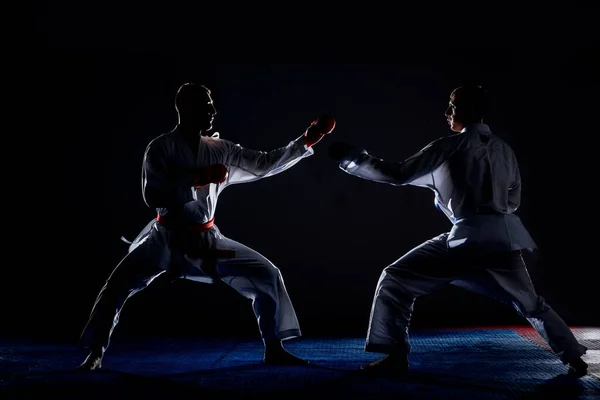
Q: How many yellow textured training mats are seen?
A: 0